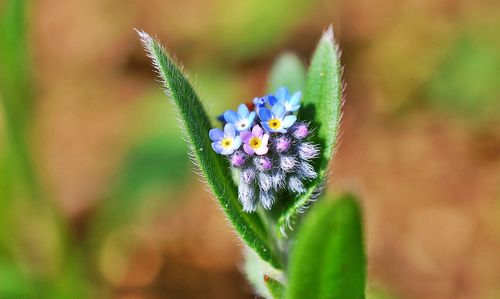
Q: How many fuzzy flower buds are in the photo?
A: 13